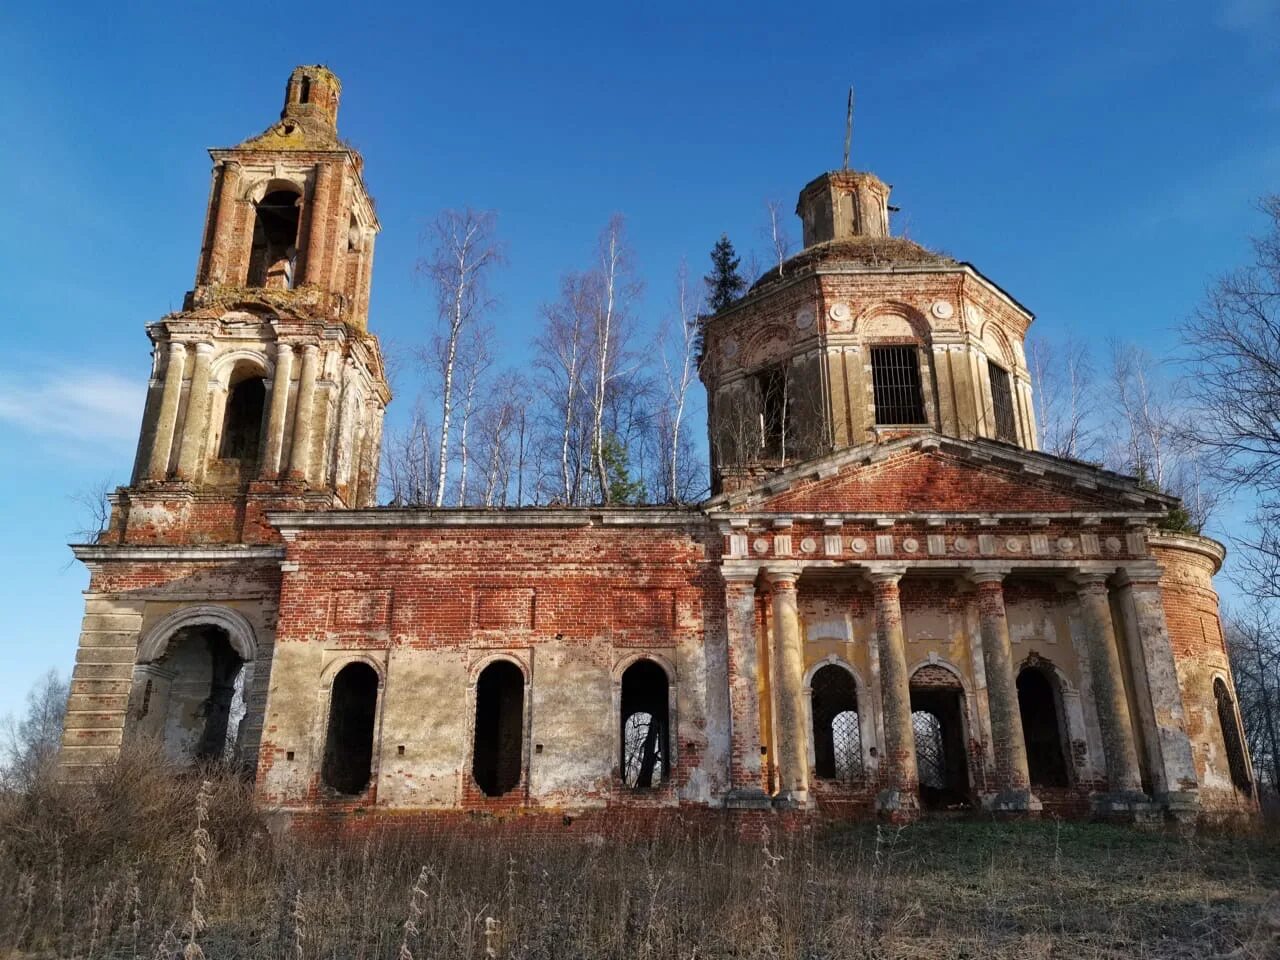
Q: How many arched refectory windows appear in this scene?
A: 3